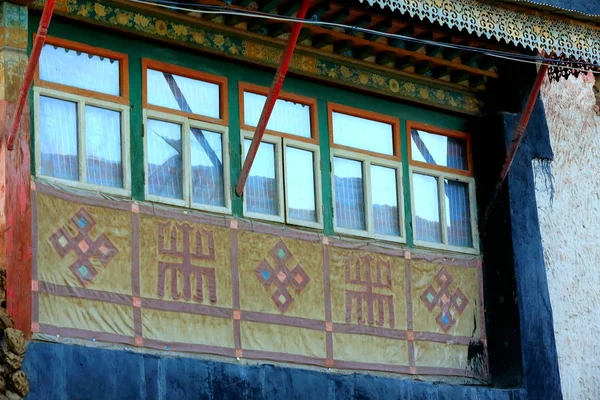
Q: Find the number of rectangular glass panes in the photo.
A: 15